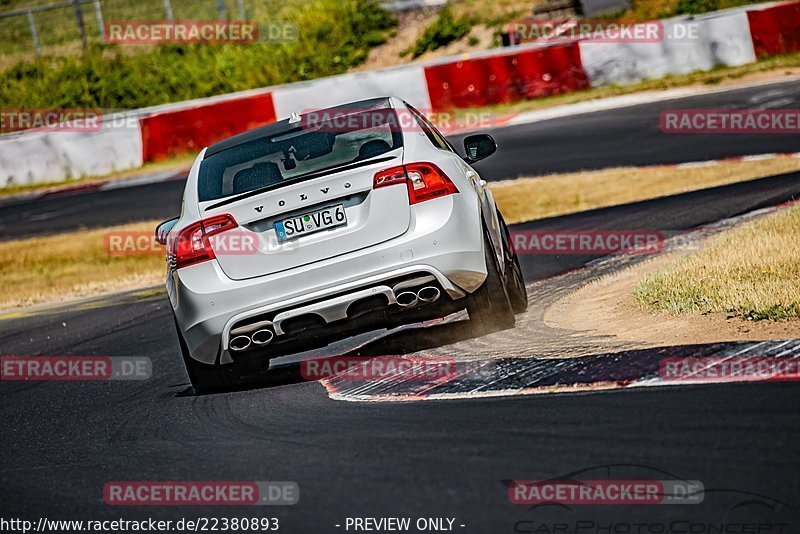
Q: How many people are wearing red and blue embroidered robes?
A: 0